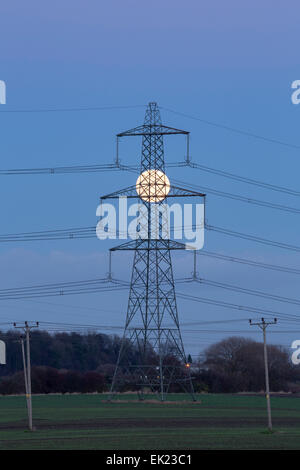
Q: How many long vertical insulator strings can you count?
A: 6